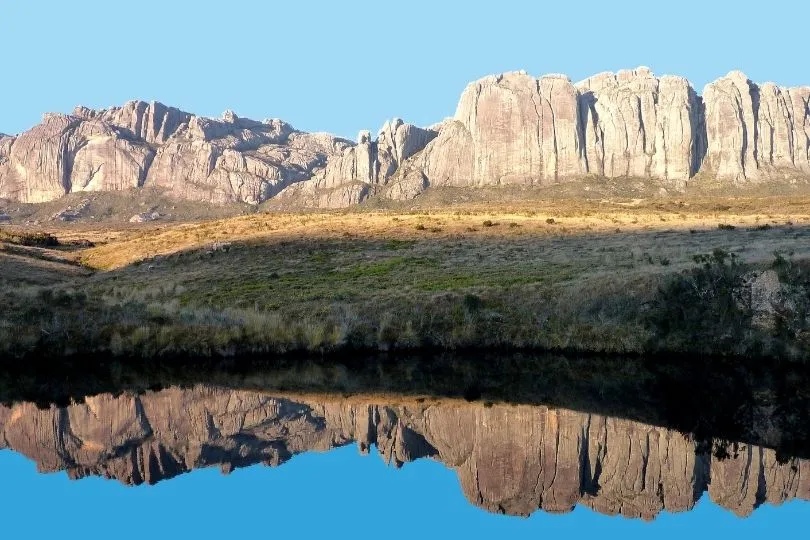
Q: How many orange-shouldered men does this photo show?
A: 0